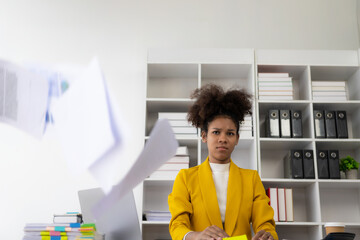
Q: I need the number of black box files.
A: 10